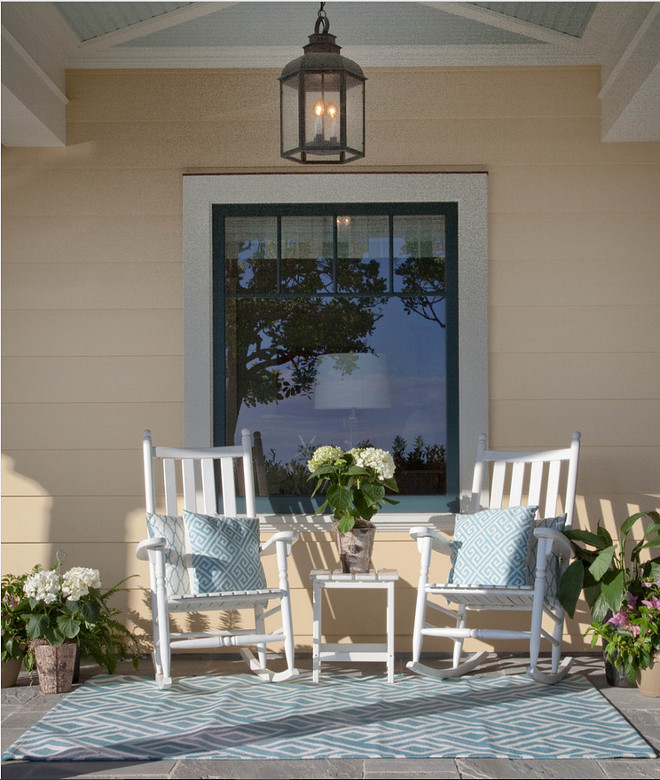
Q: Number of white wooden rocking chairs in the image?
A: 2